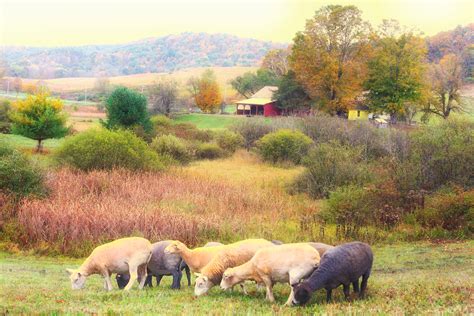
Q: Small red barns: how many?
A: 1